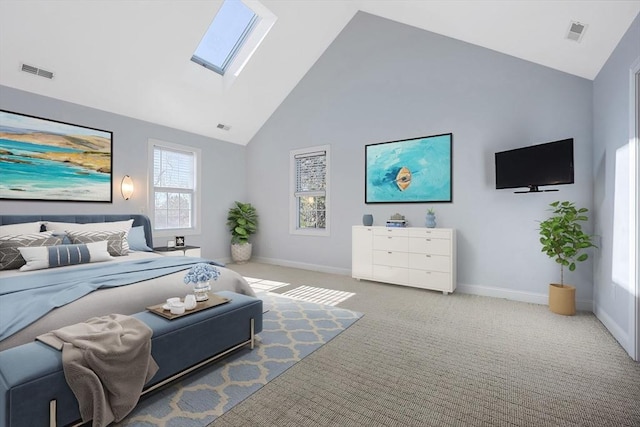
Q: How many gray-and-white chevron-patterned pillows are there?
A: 2